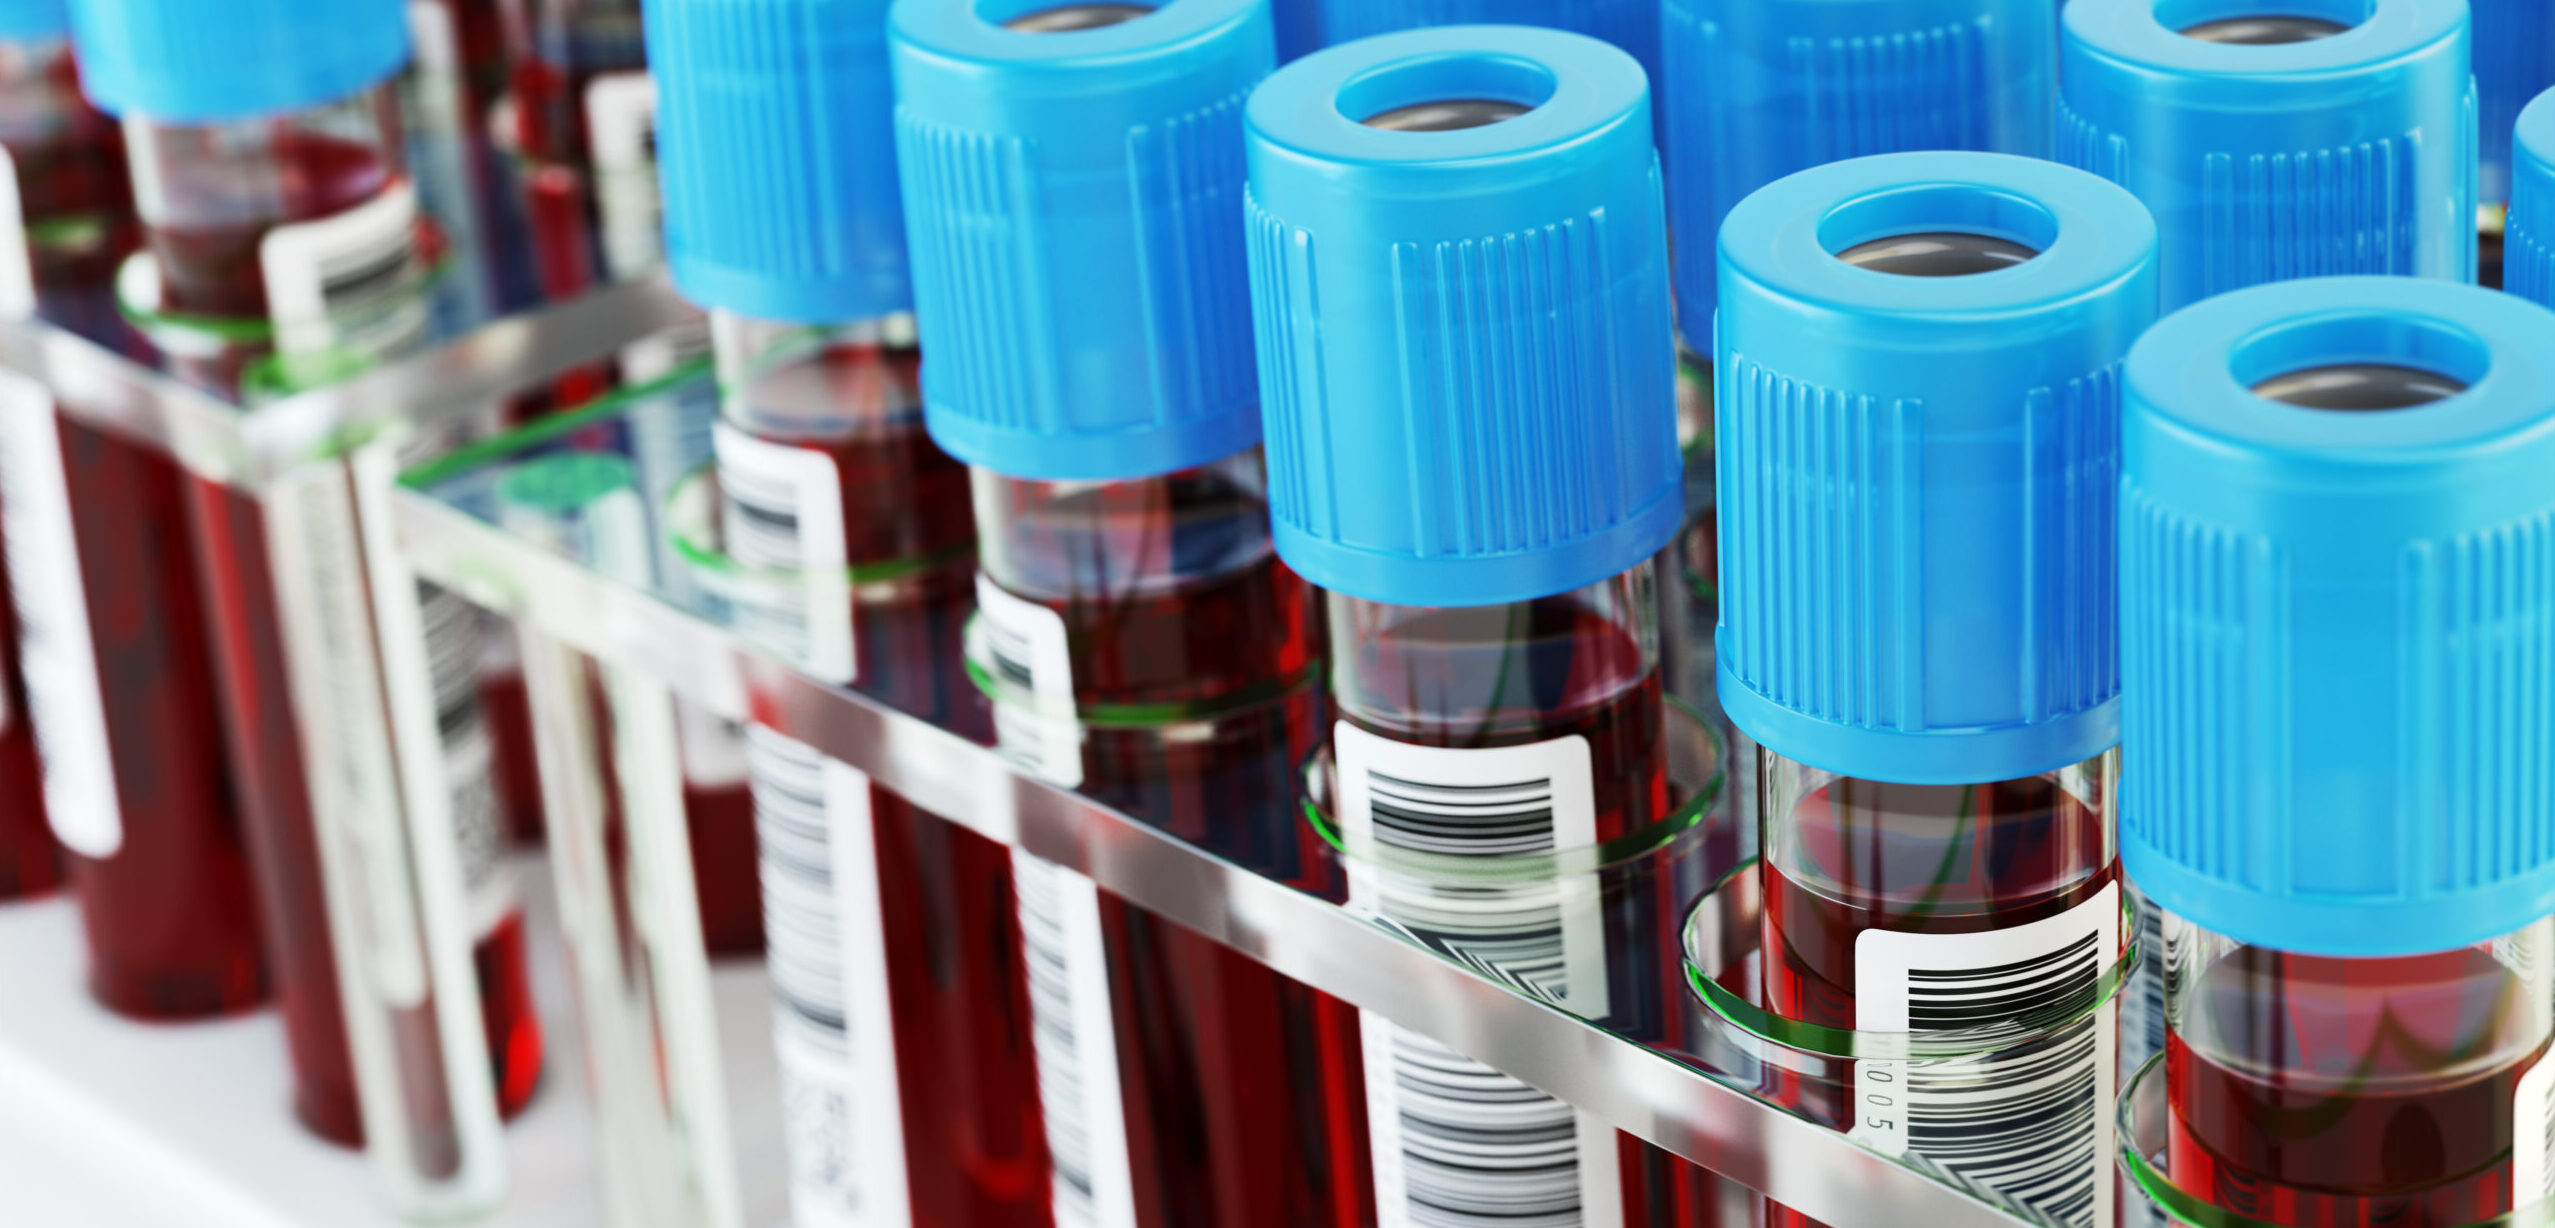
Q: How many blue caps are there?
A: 12